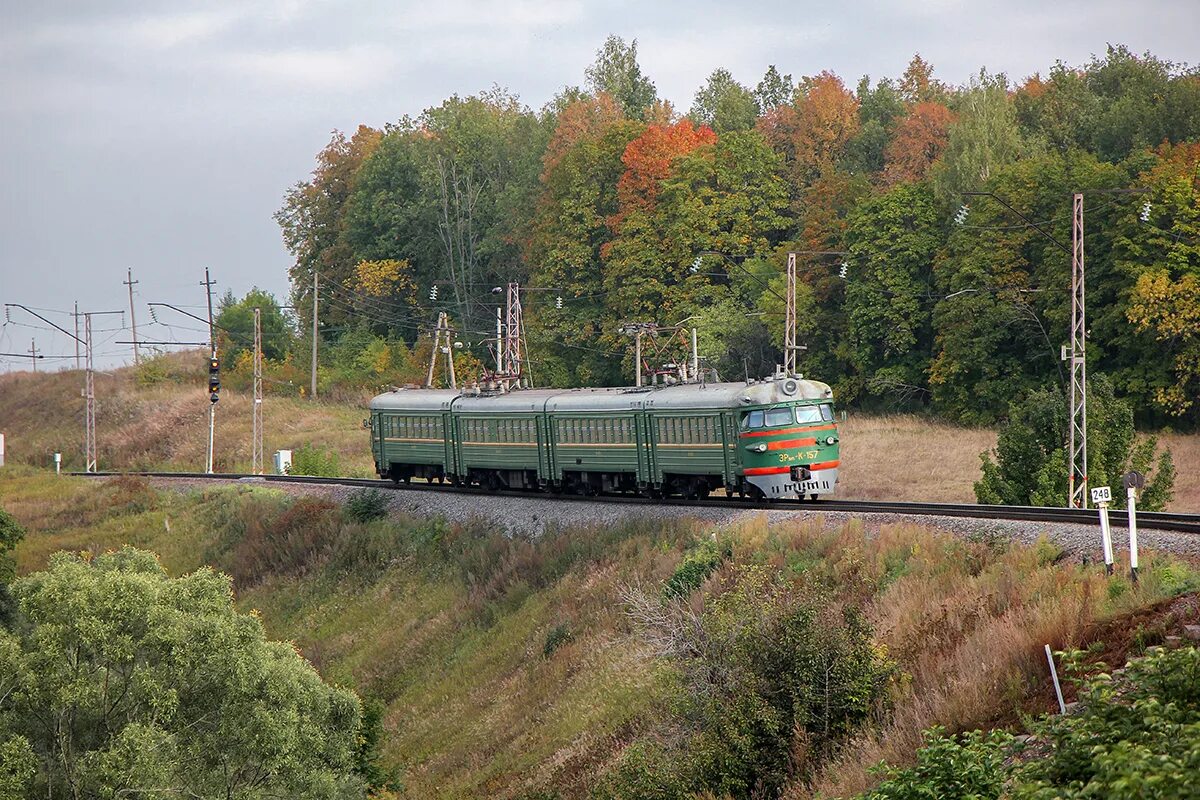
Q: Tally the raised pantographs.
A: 2